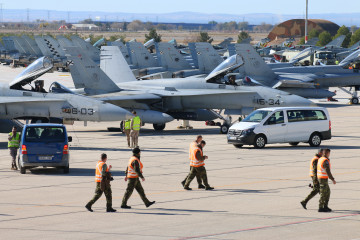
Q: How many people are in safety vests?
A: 9